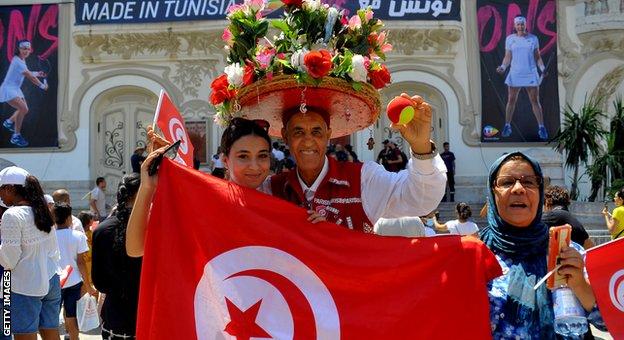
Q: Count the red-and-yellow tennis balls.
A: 1